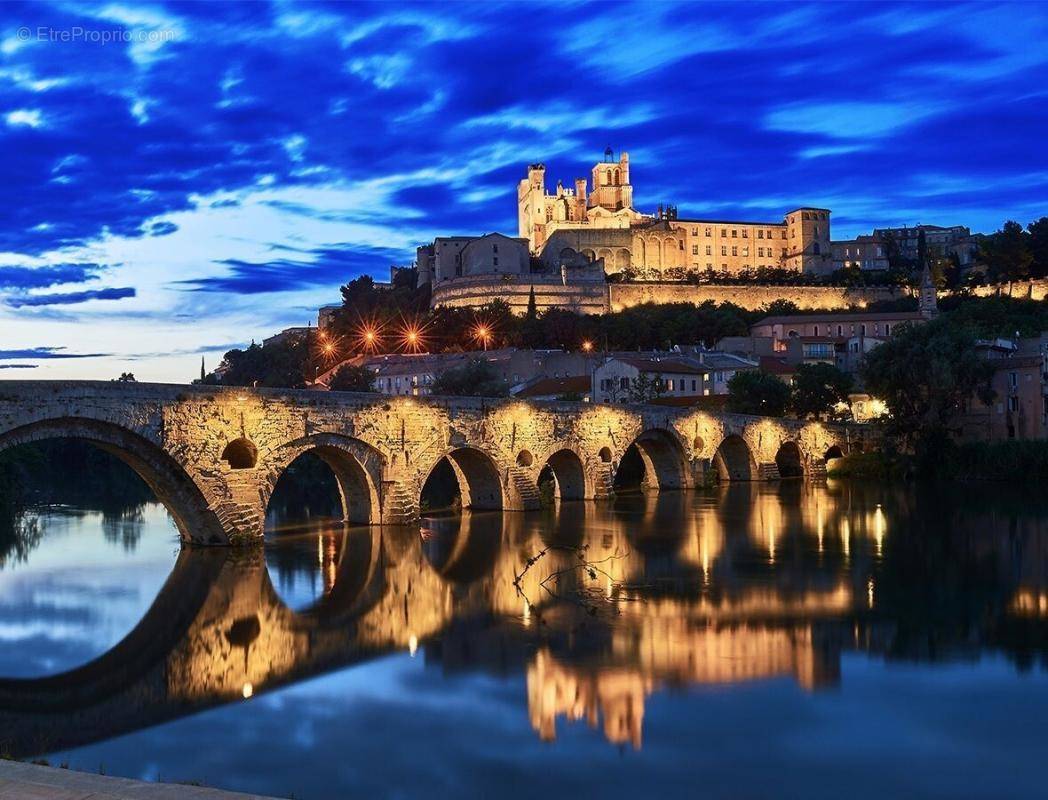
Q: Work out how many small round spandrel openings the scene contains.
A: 4